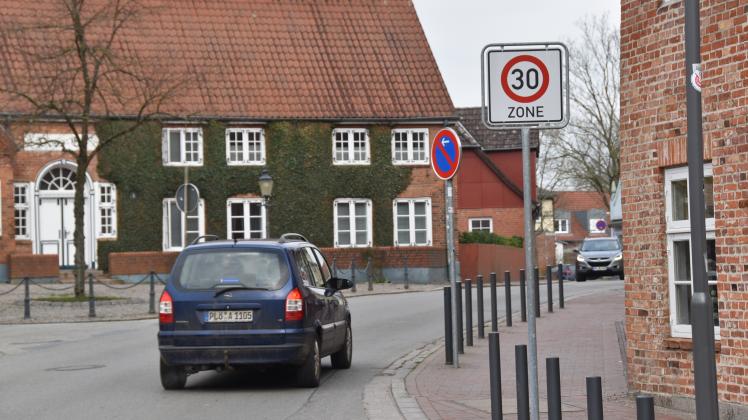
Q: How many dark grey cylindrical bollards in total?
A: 15